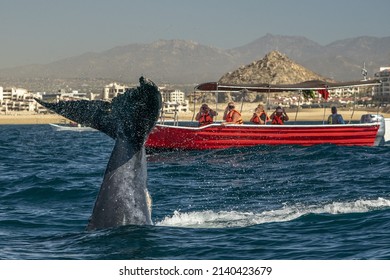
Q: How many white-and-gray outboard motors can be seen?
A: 1